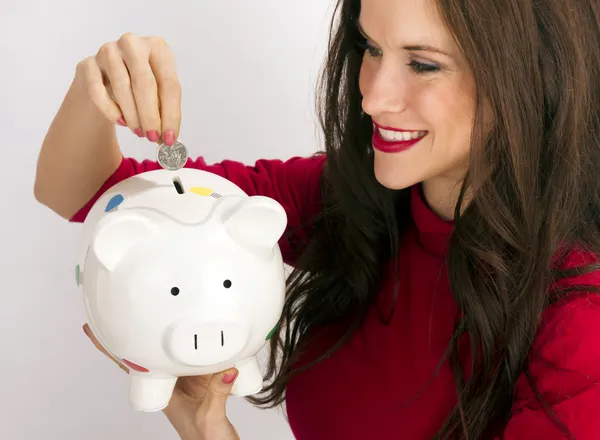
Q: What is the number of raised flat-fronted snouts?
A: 1